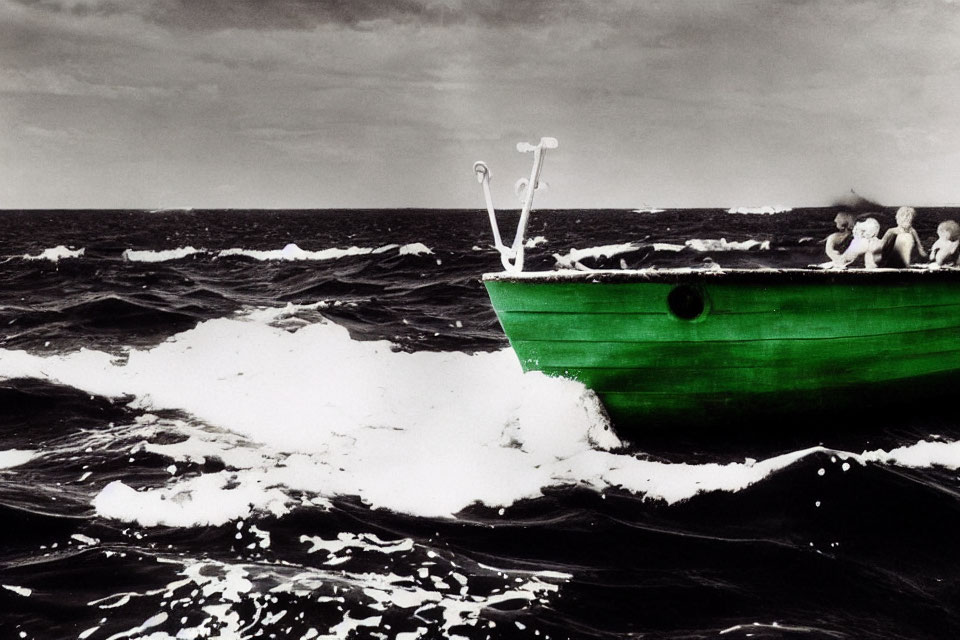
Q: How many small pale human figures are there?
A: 4